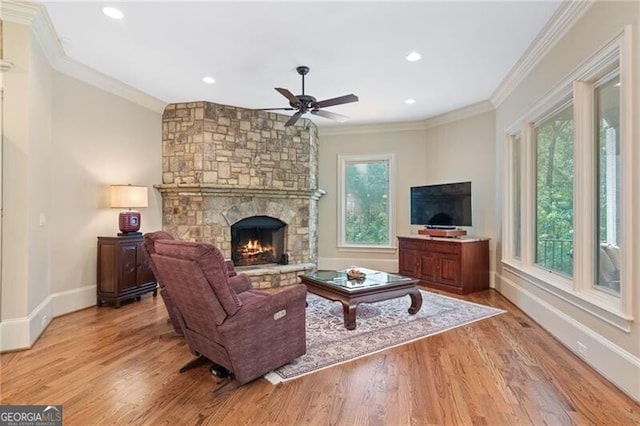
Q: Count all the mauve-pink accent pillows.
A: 0